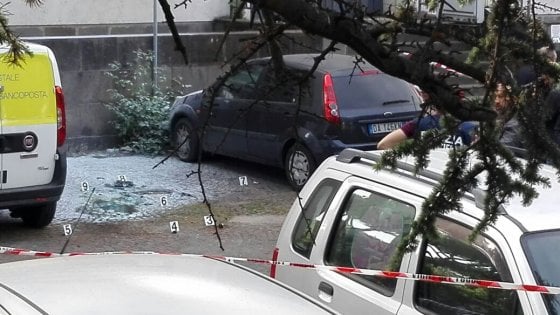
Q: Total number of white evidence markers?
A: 7